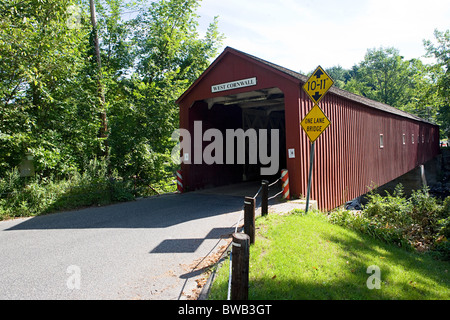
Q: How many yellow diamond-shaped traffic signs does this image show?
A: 2